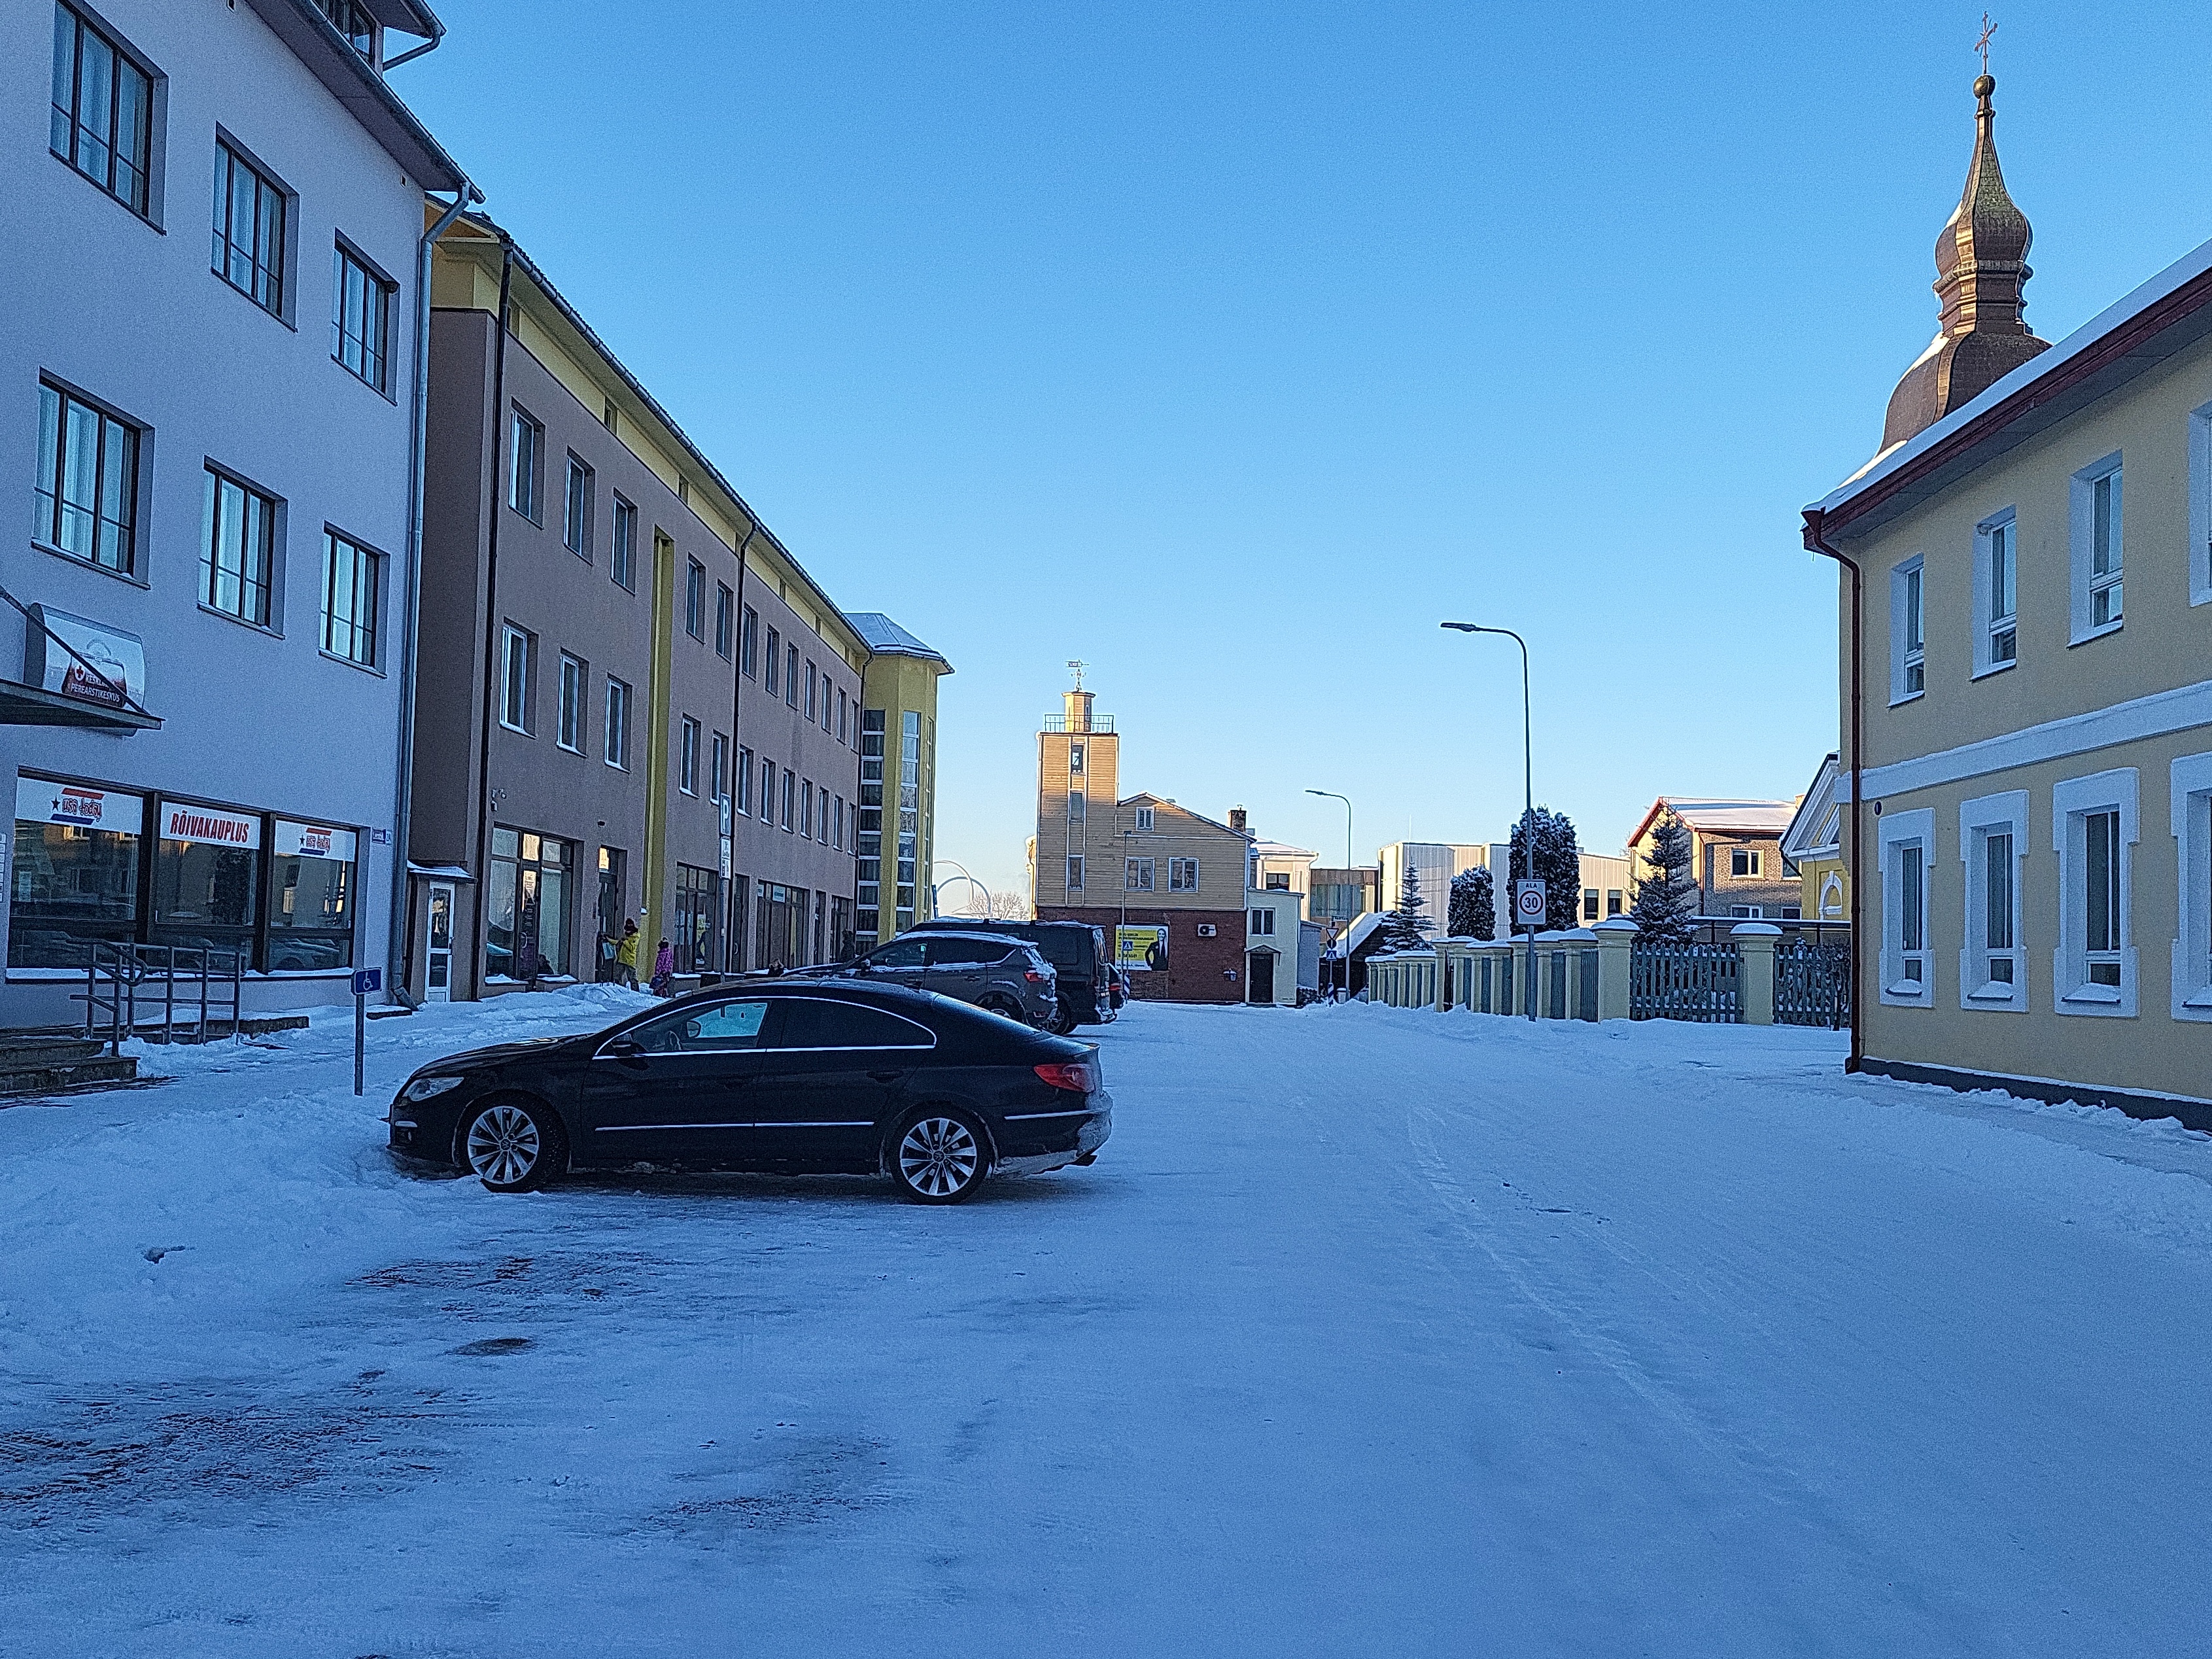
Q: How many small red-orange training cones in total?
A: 0